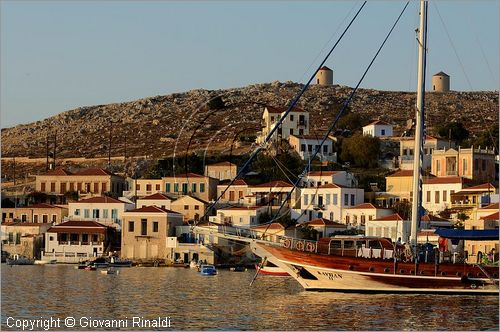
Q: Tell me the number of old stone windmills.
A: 2